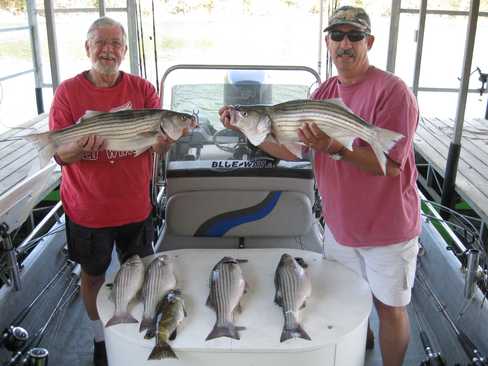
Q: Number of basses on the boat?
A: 7